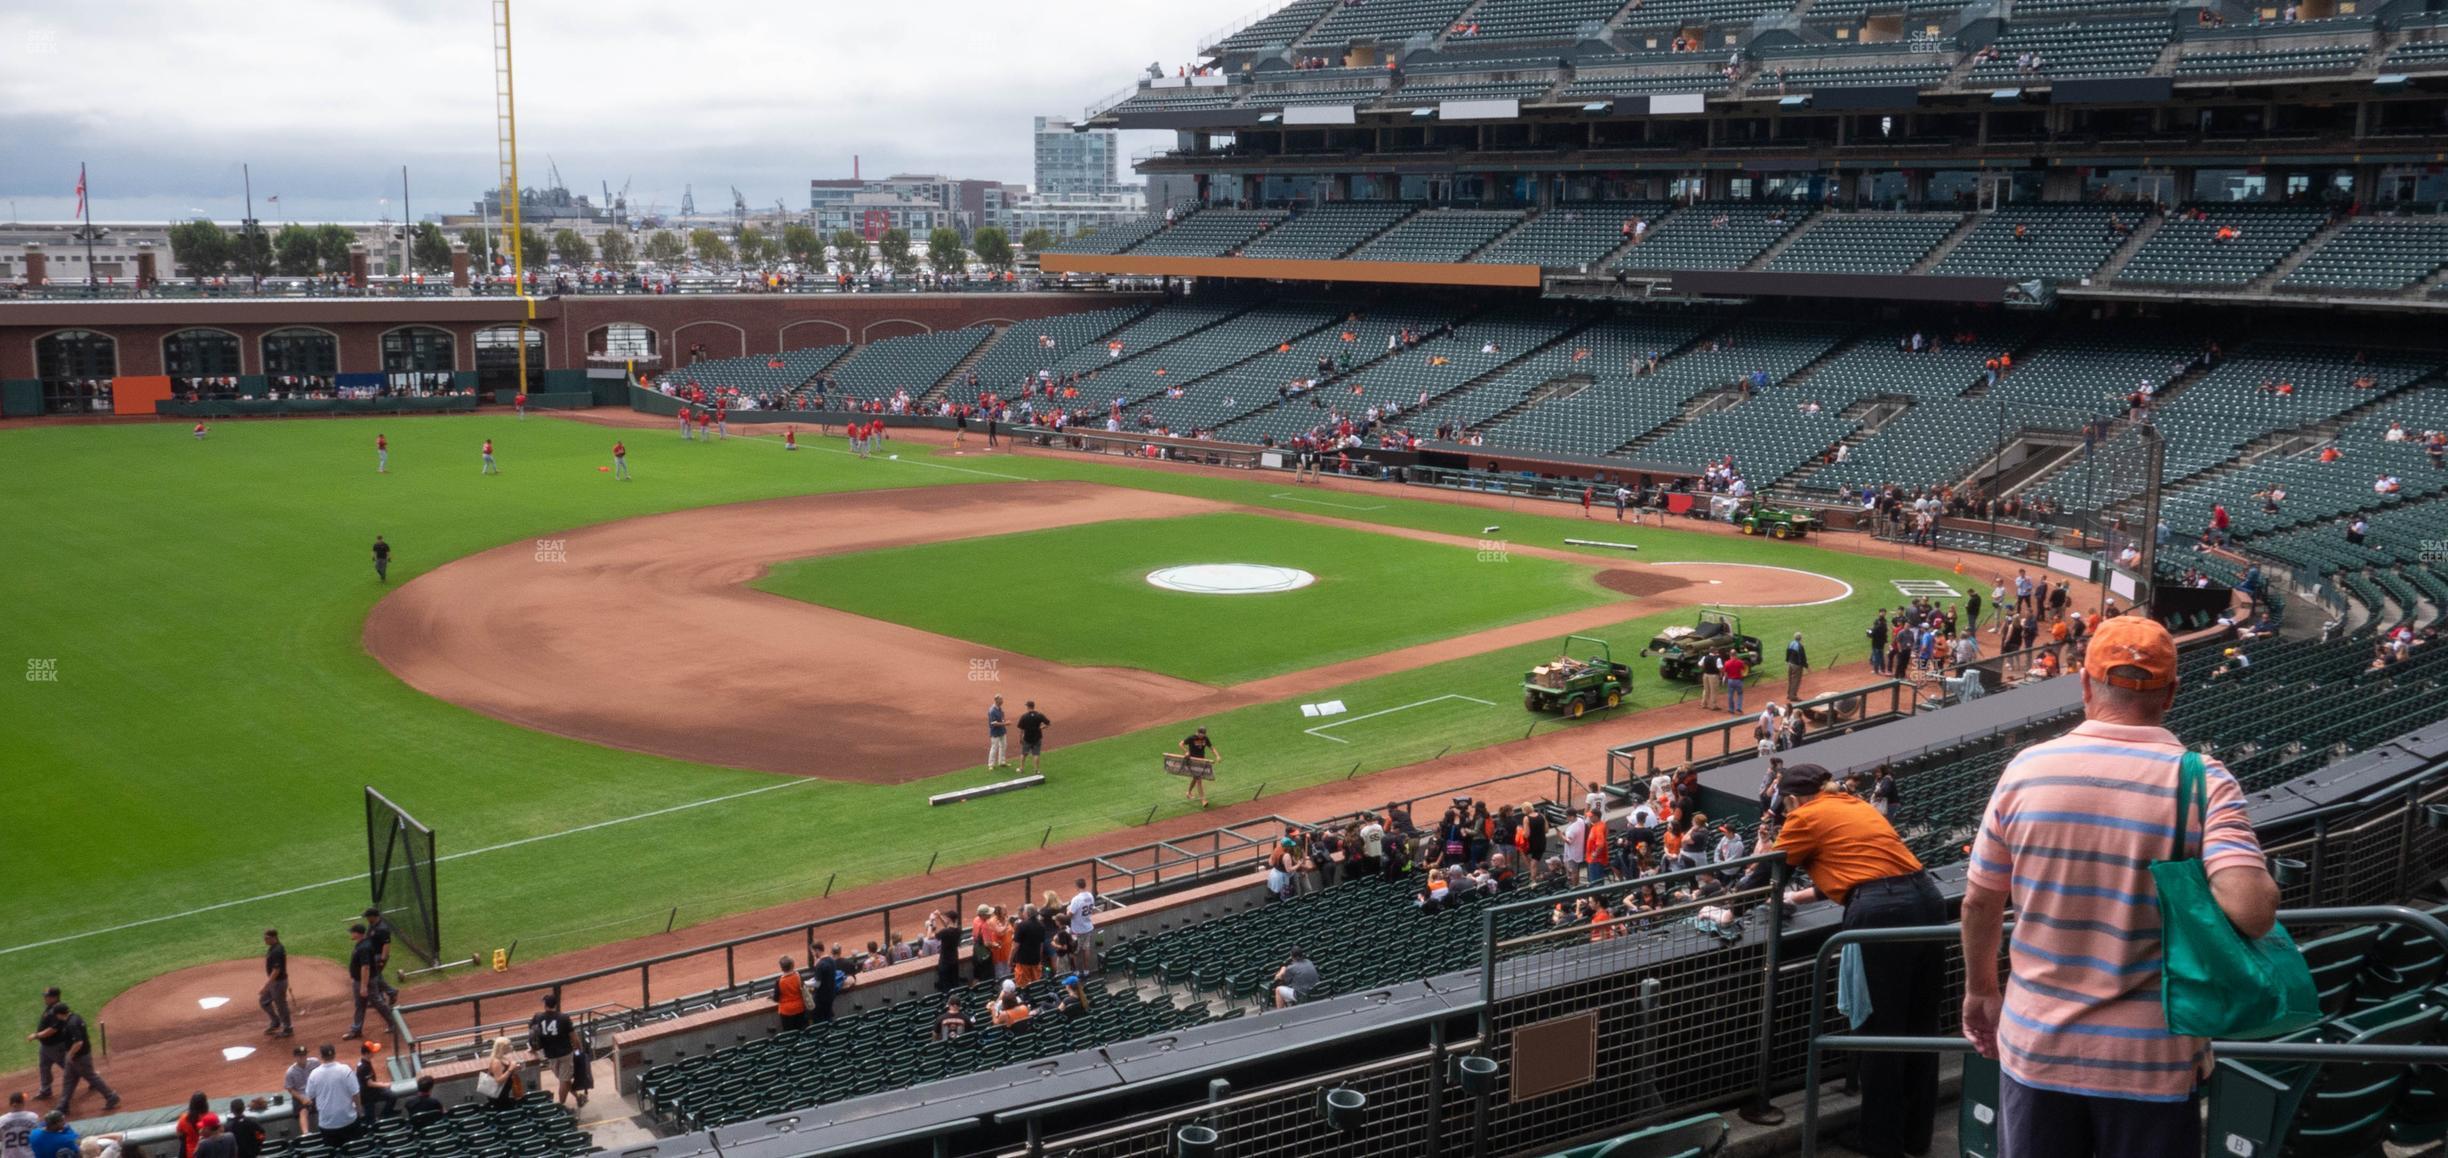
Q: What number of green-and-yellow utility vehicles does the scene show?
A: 3